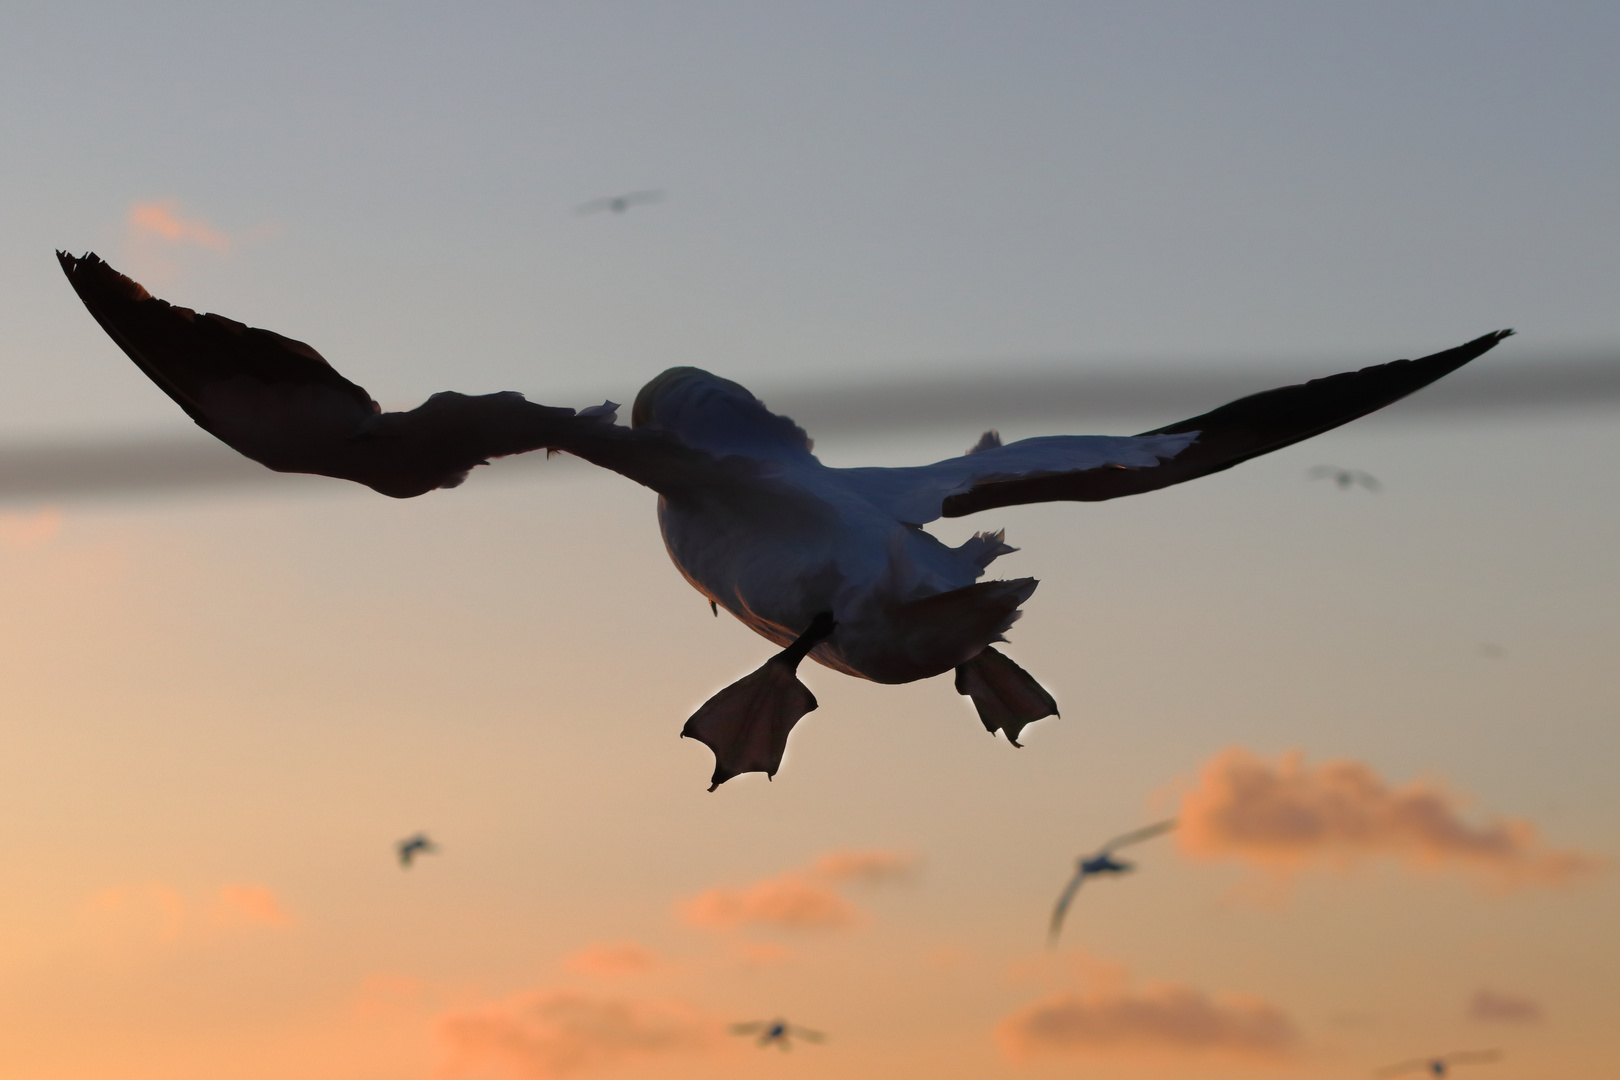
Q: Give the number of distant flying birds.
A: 6